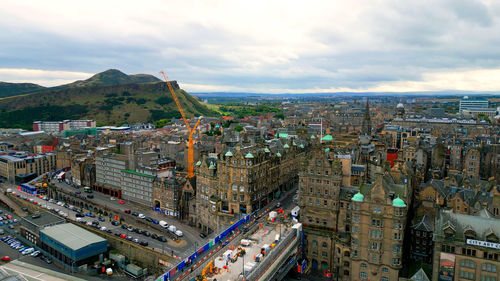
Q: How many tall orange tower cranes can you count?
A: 1